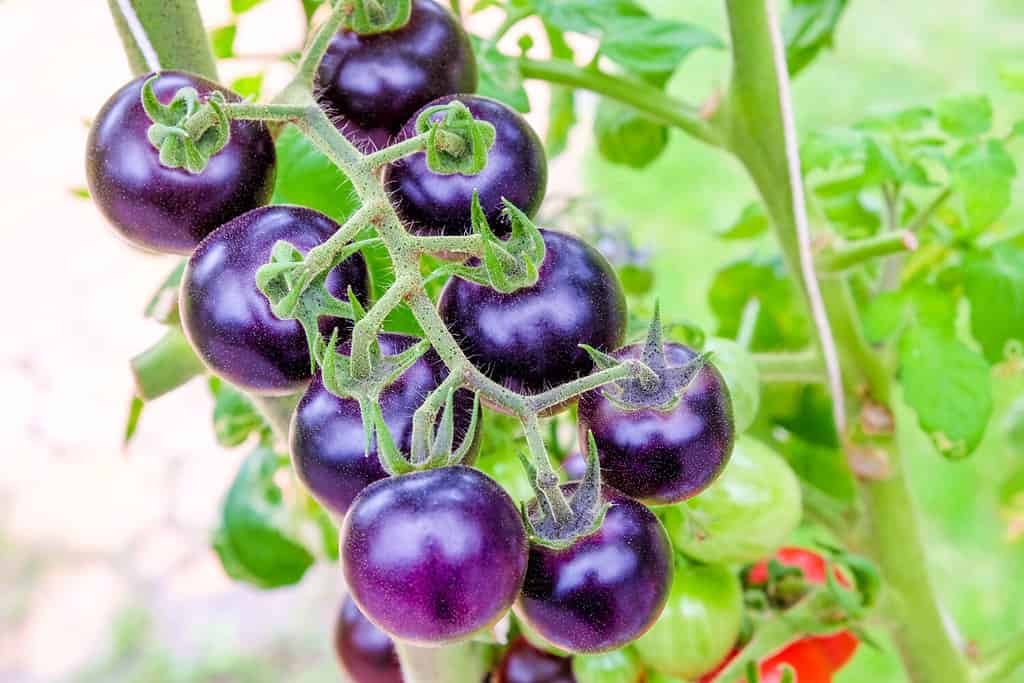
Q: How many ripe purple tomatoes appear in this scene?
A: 11